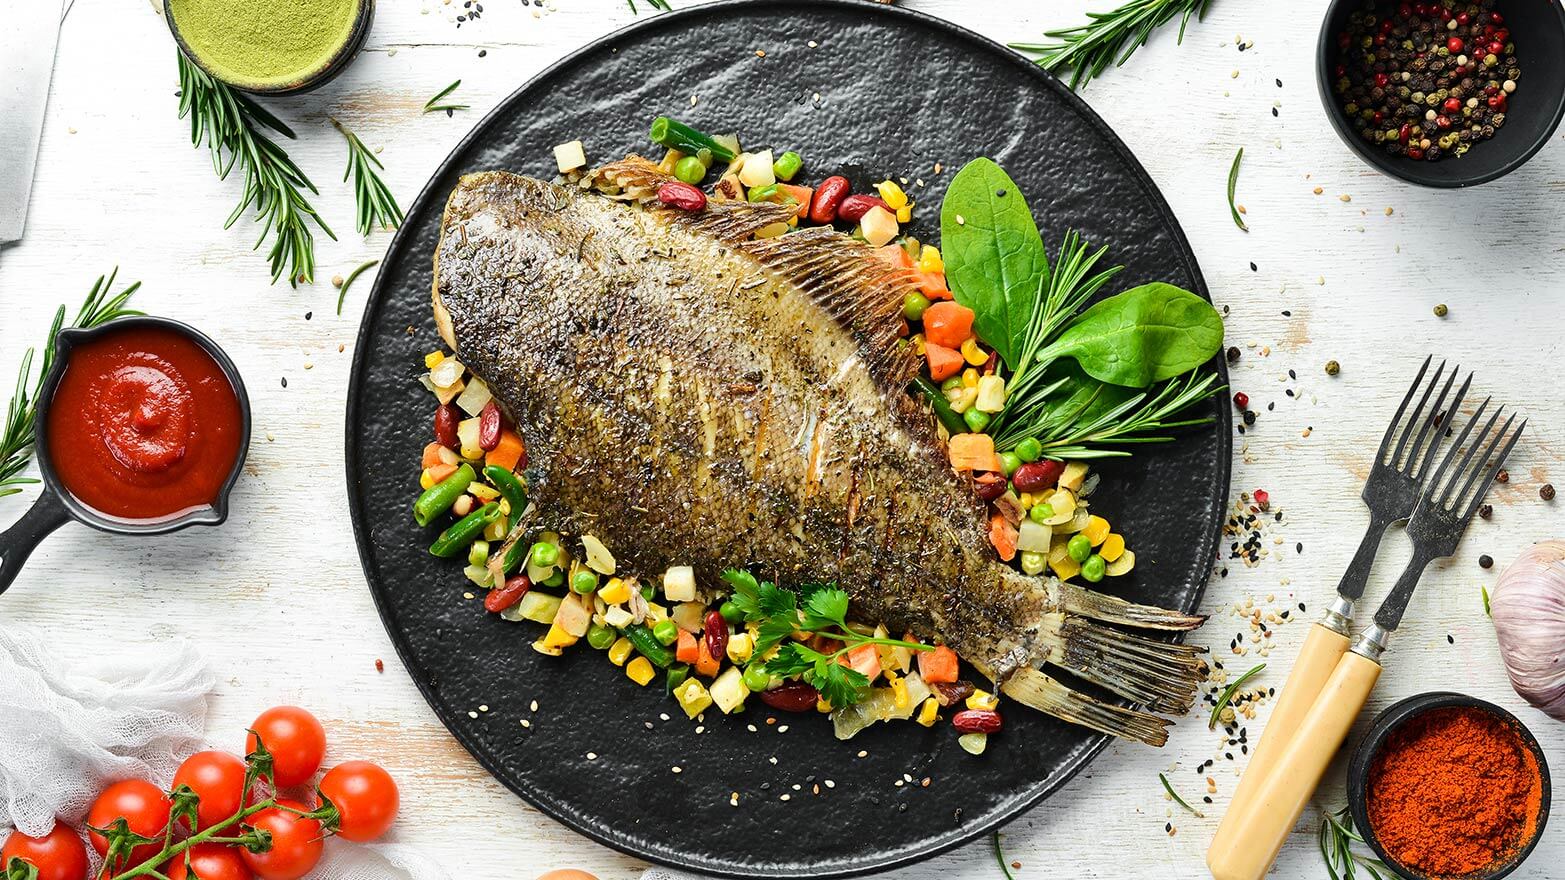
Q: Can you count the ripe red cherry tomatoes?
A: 7